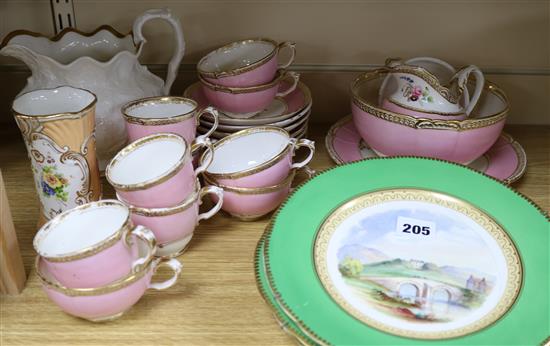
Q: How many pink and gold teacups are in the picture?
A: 9